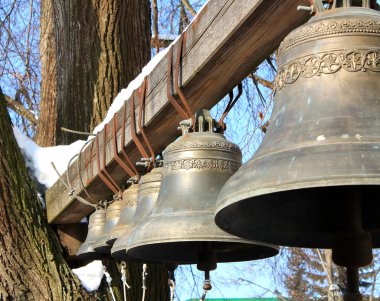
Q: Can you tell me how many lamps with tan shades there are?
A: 0